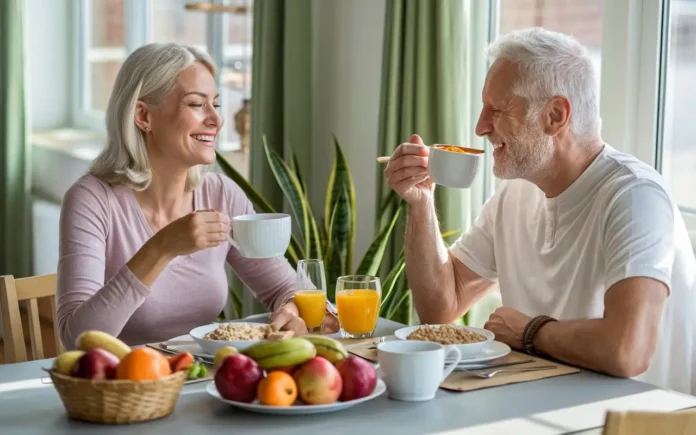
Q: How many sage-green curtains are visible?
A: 3